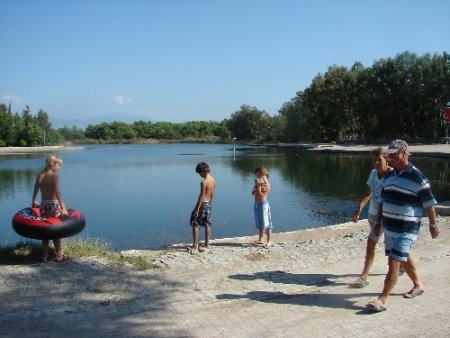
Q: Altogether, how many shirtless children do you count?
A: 3